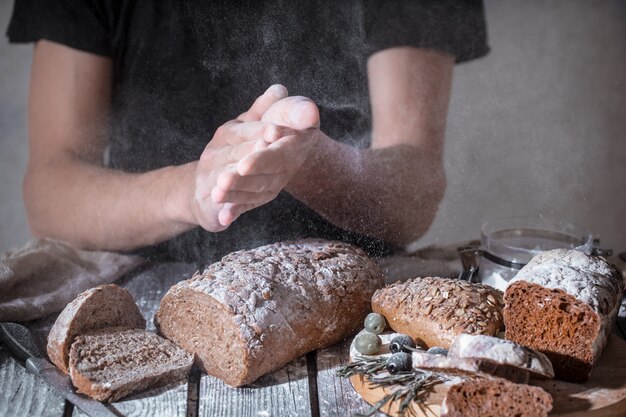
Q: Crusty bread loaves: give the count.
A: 3